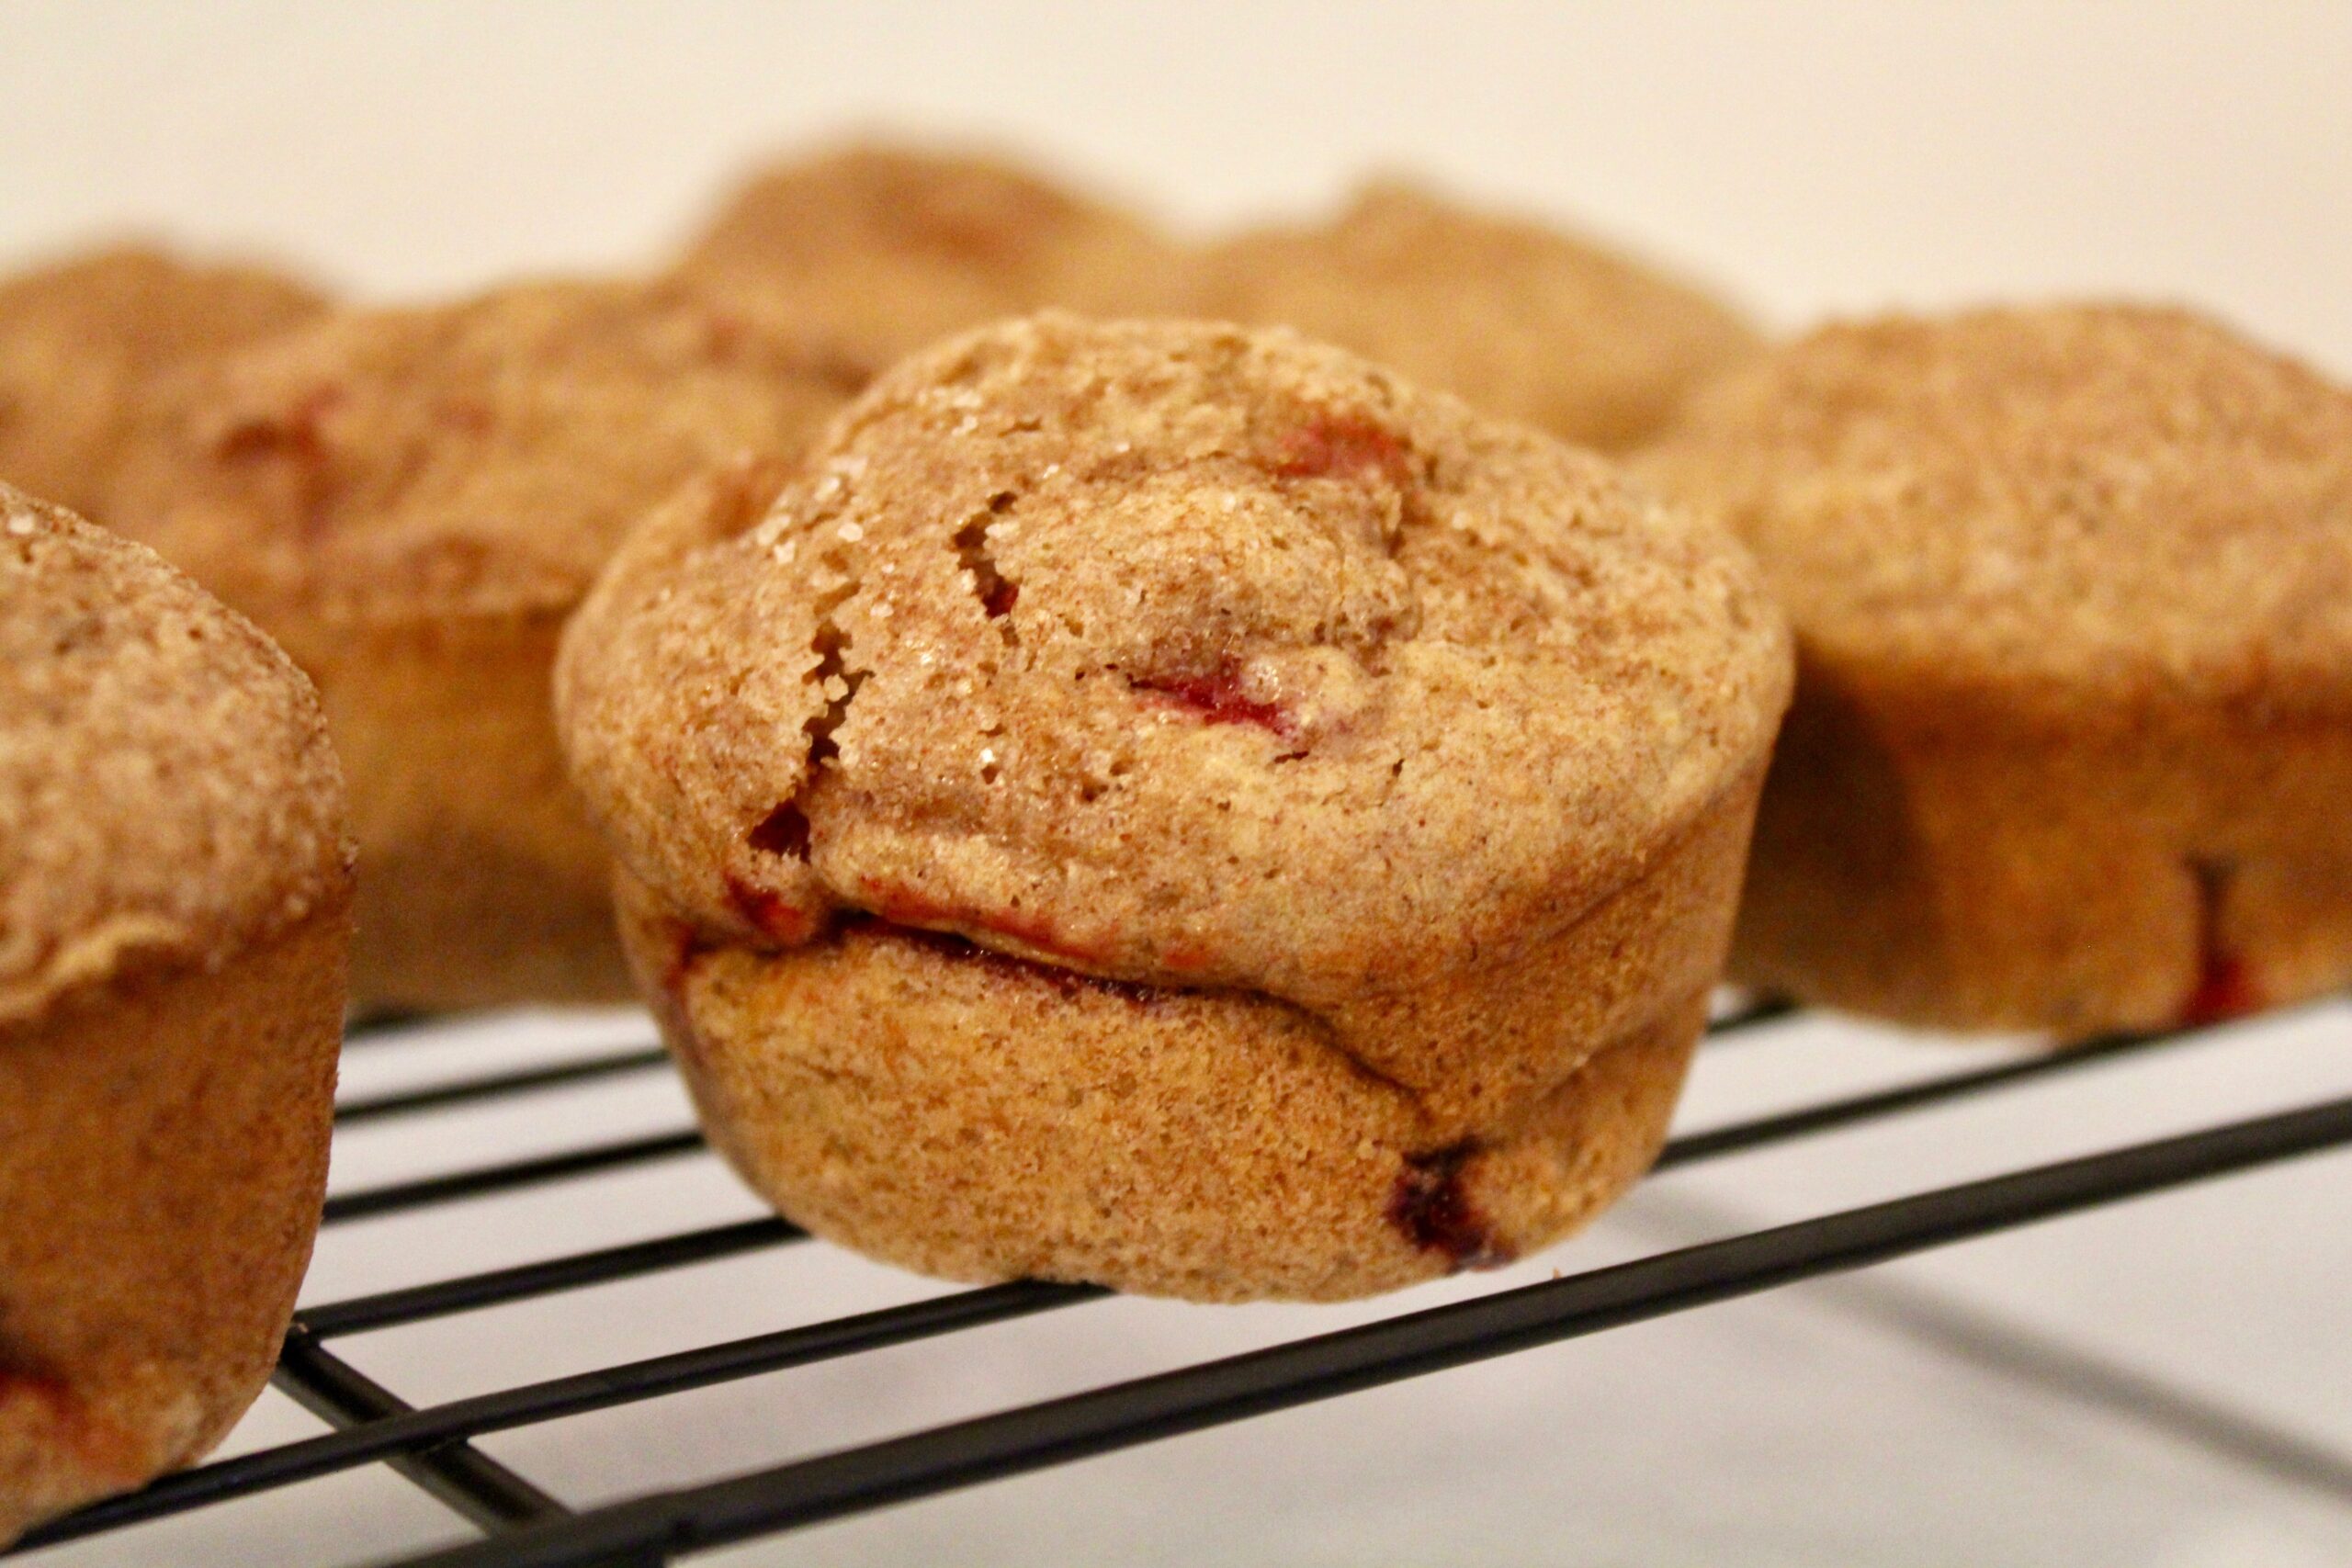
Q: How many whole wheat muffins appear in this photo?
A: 7